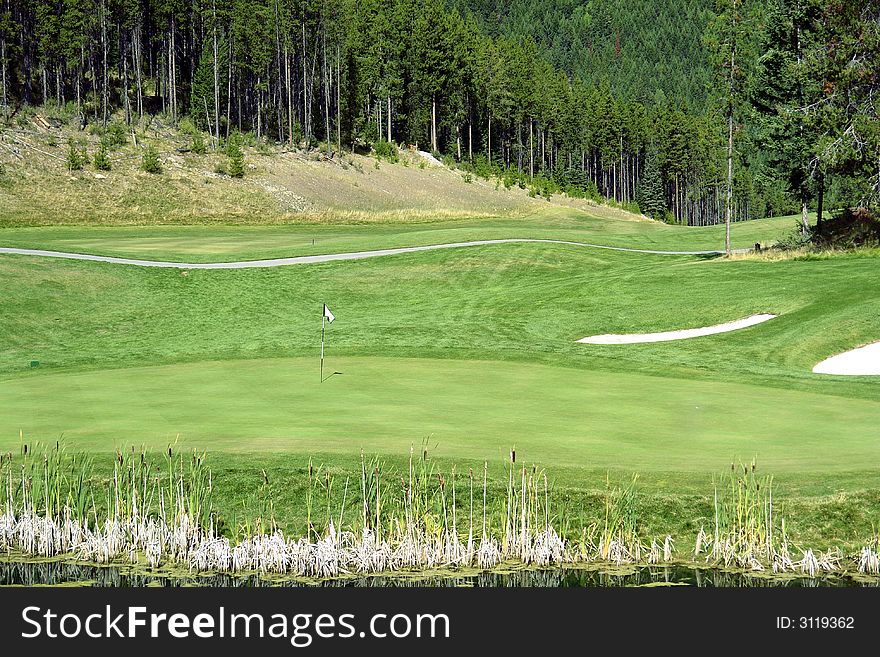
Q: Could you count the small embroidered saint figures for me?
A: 0